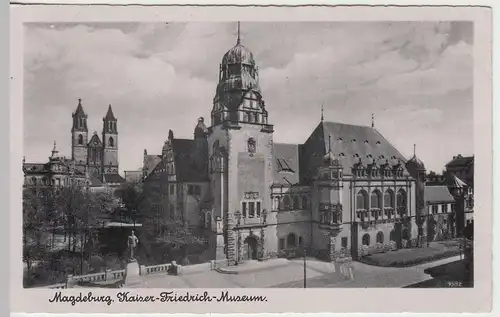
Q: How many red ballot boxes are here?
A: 0